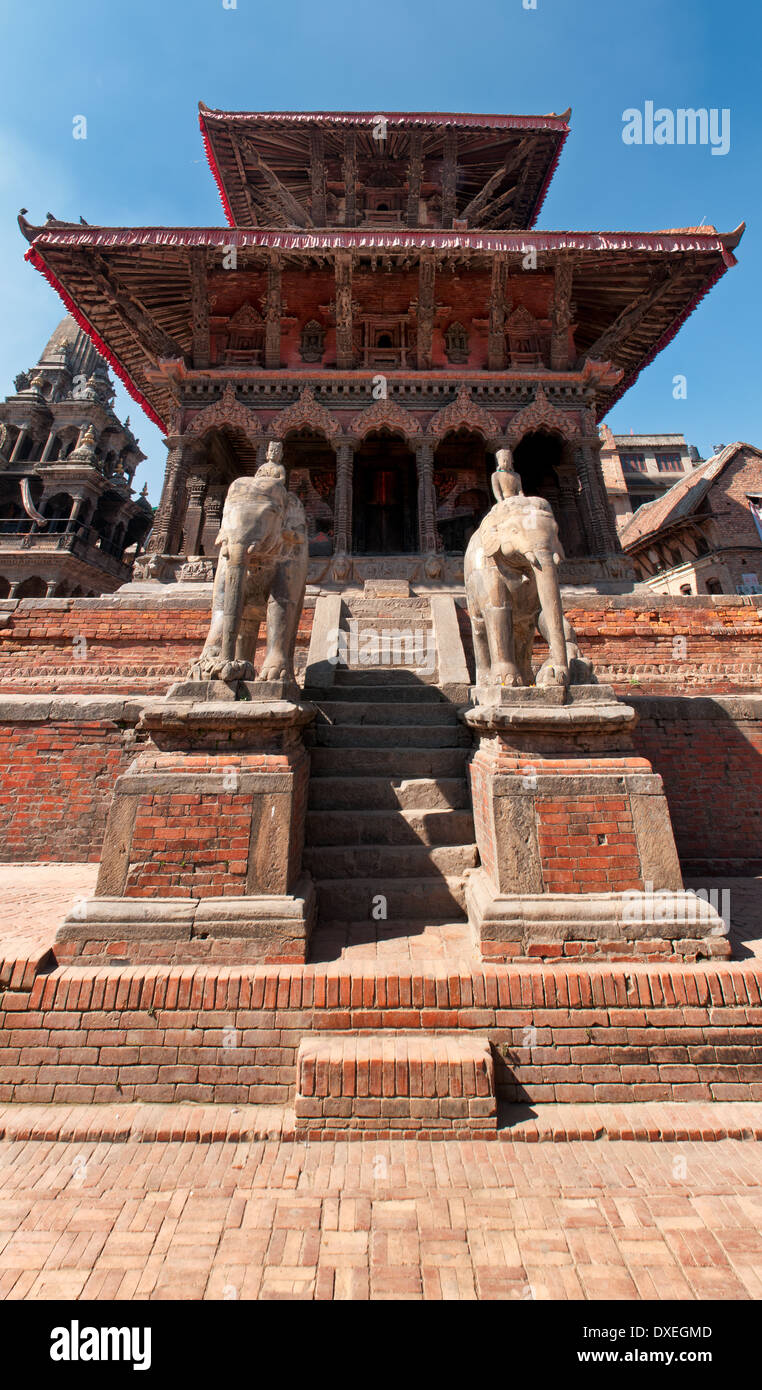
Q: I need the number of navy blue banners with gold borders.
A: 0